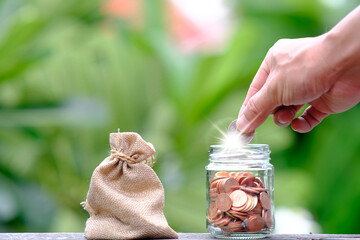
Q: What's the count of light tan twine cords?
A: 1